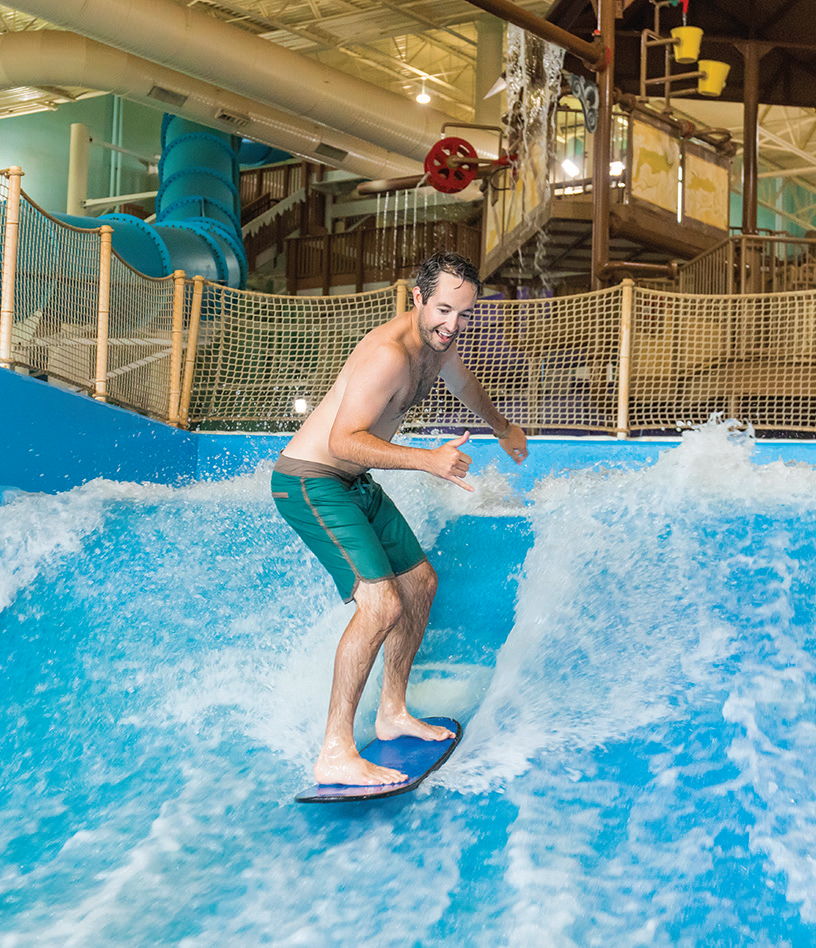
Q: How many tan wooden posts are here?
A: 6